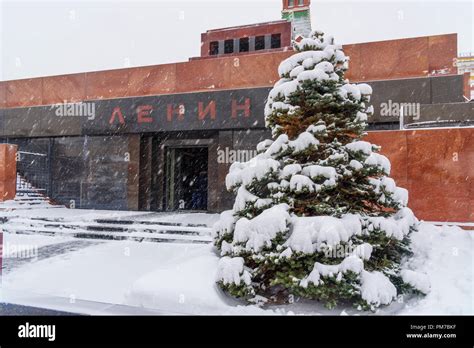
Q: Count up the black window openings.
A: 5